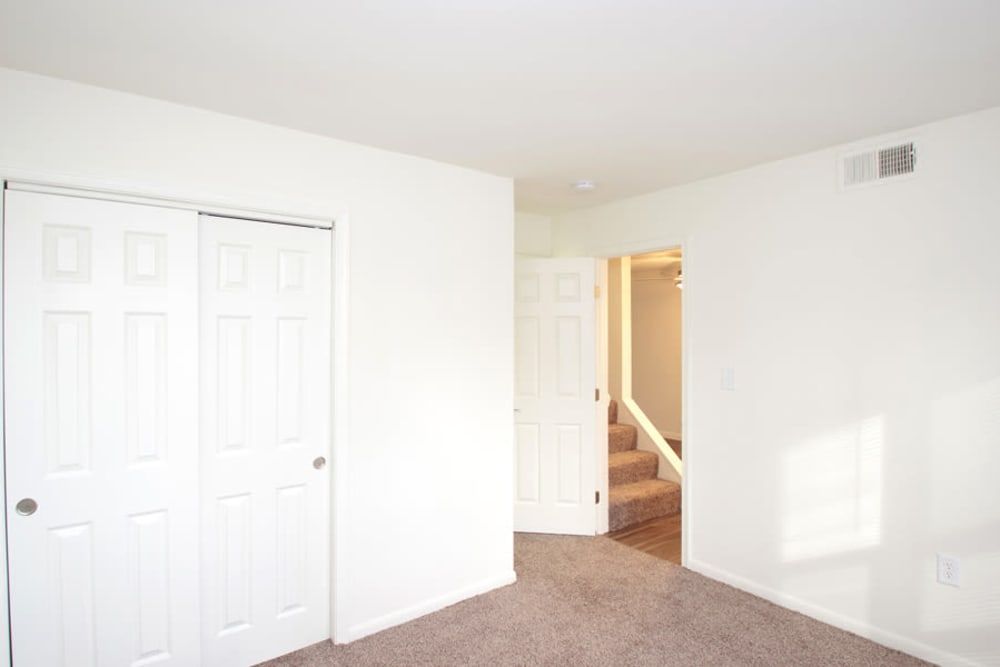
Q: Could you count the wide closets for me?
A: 1